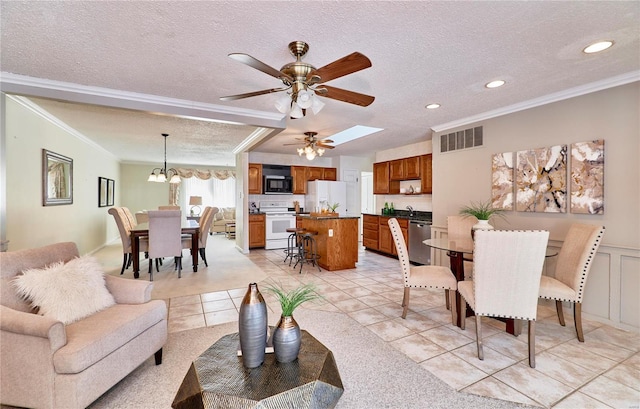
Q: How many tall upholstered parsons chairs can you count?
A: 10